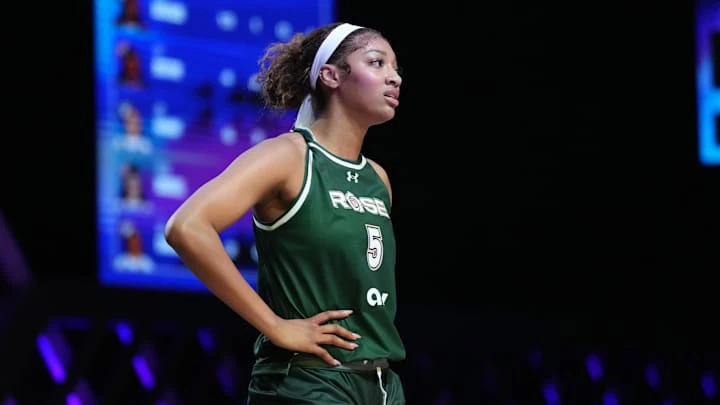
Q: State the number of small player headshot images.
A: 5